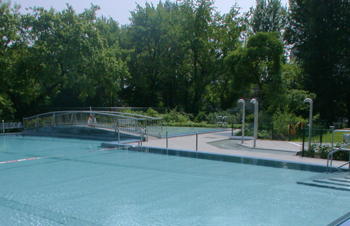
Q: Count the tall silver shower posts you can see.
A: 3